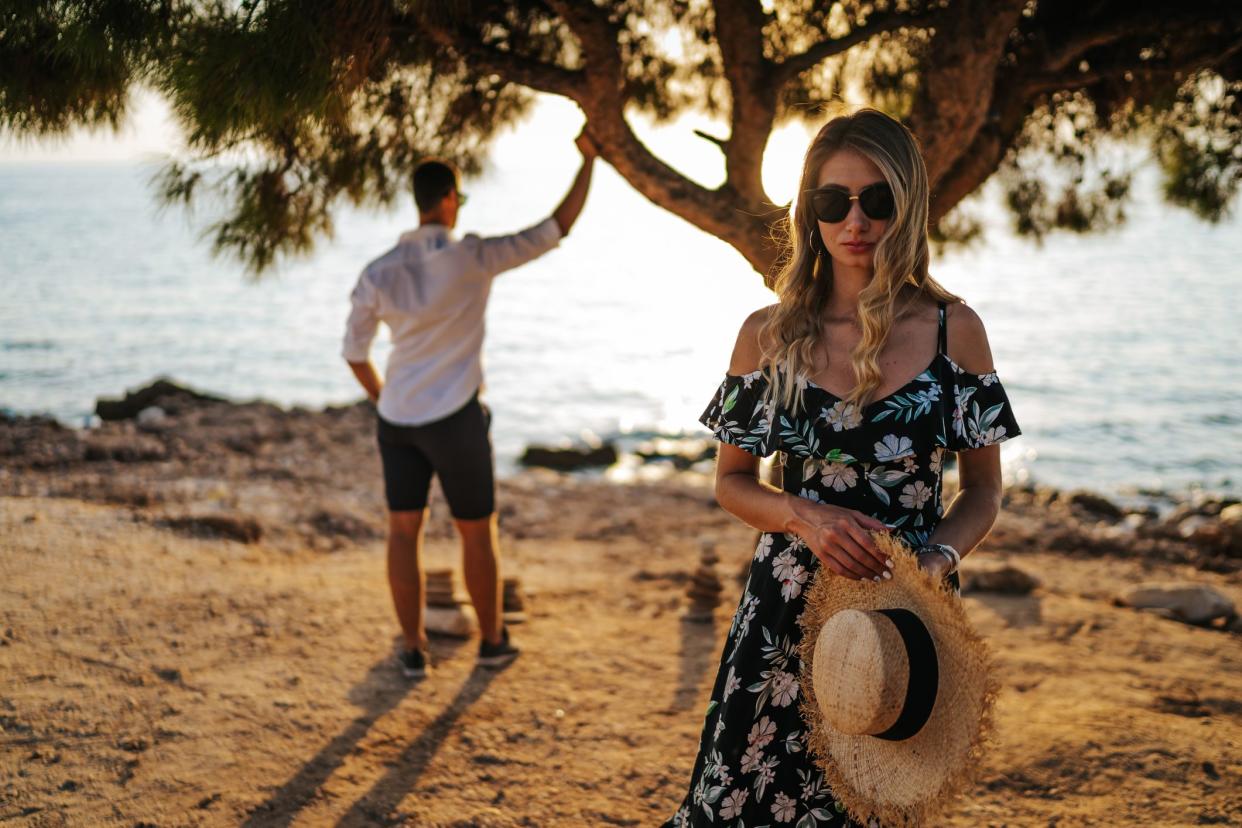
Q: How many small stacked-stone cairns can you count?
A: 3